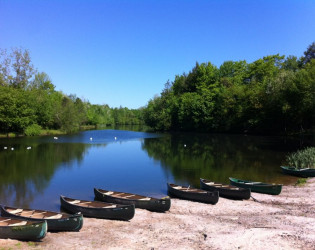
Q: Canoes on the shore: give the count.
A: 8